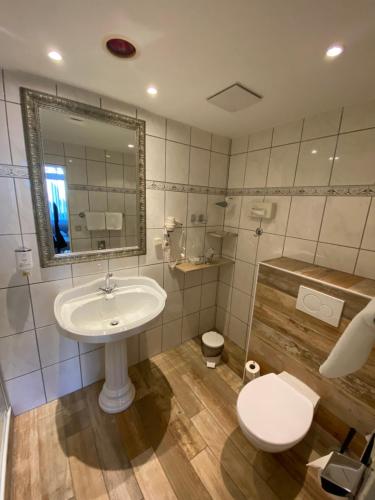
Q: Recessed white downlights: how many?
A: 3